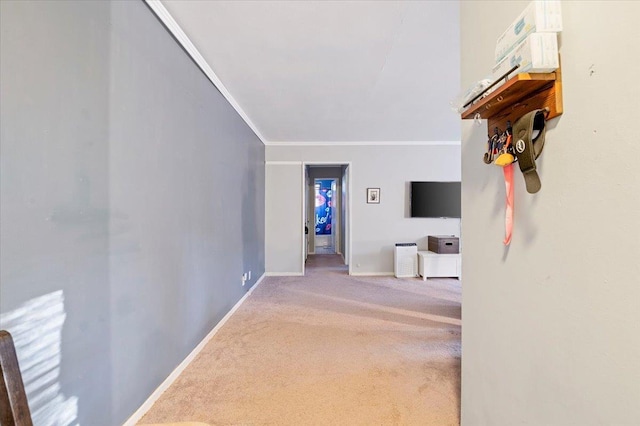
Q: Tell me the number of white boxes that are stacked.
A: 2